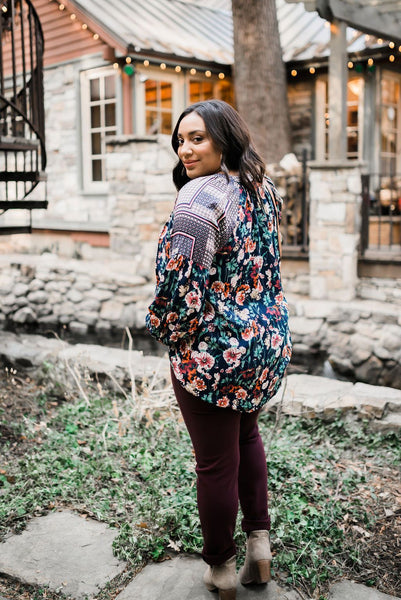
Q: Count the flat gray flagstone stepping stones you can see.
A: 3